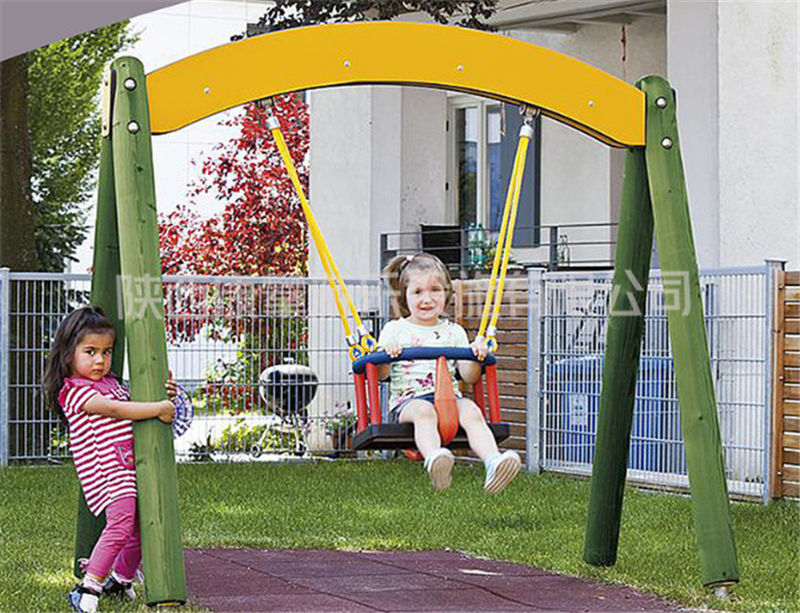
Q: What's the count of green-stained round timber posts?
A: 4